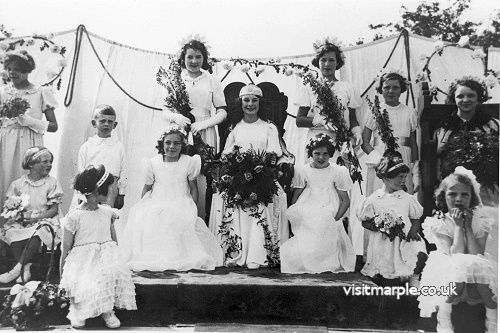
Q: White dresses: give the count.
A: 11